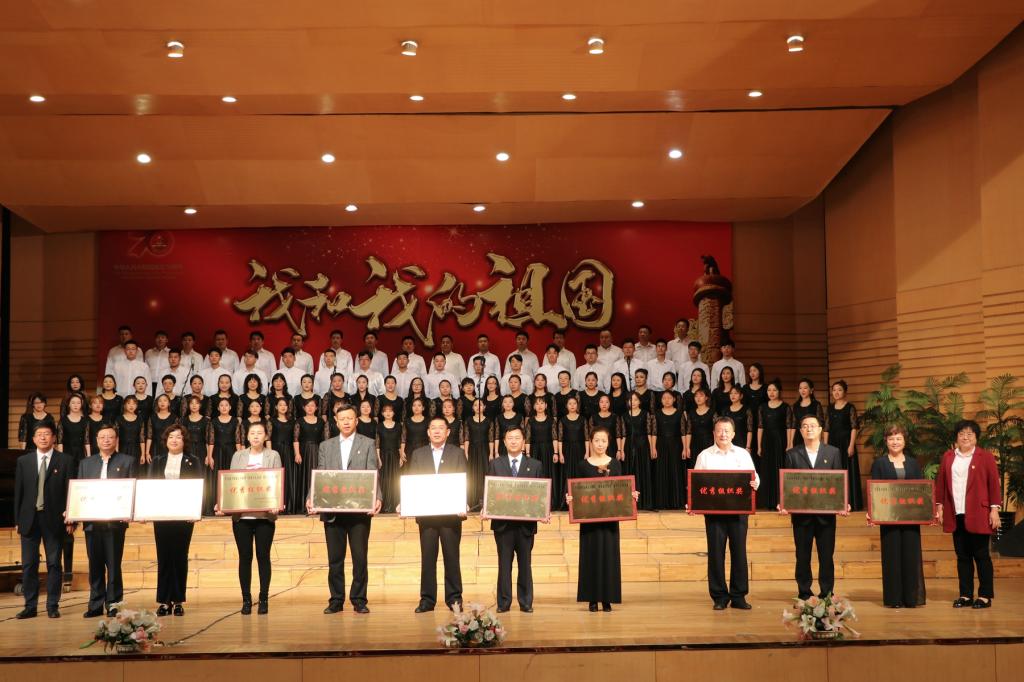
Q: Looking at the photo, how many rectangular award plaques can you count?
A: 10